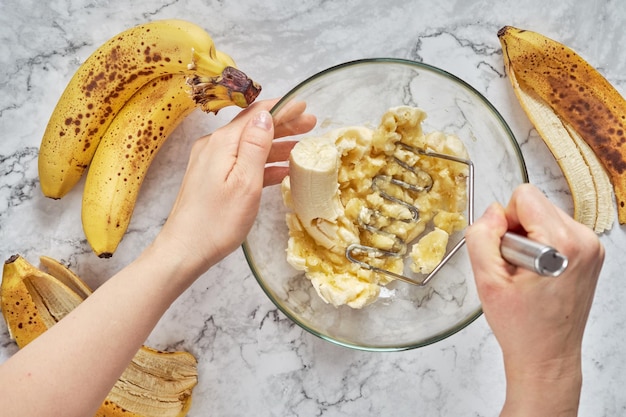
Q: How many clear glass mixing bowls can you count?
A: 1